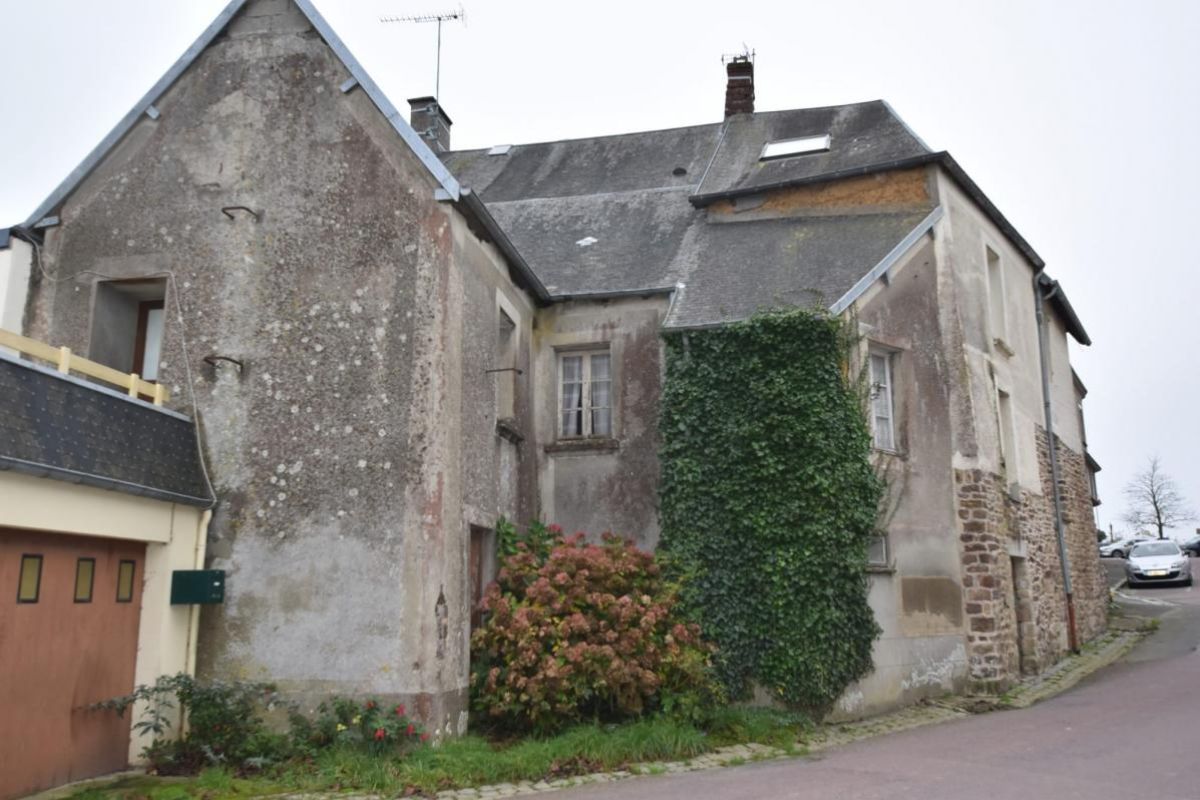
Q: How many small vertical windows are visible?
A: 3